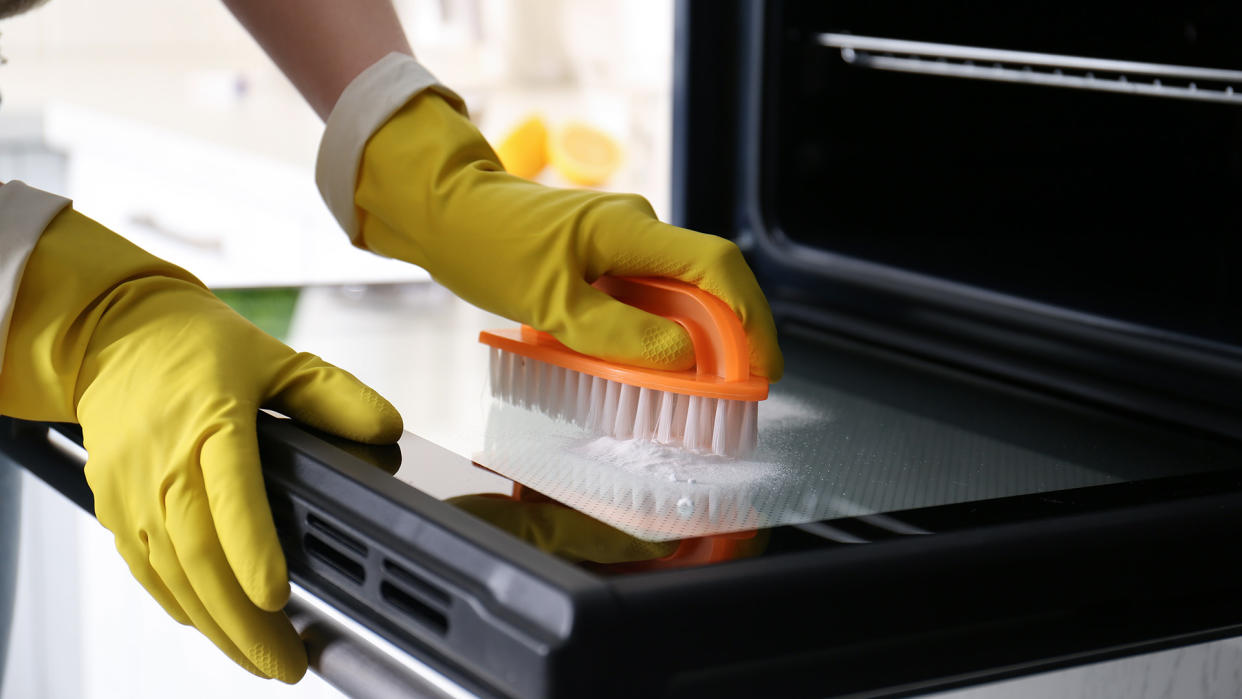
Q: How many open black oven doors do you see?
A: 1